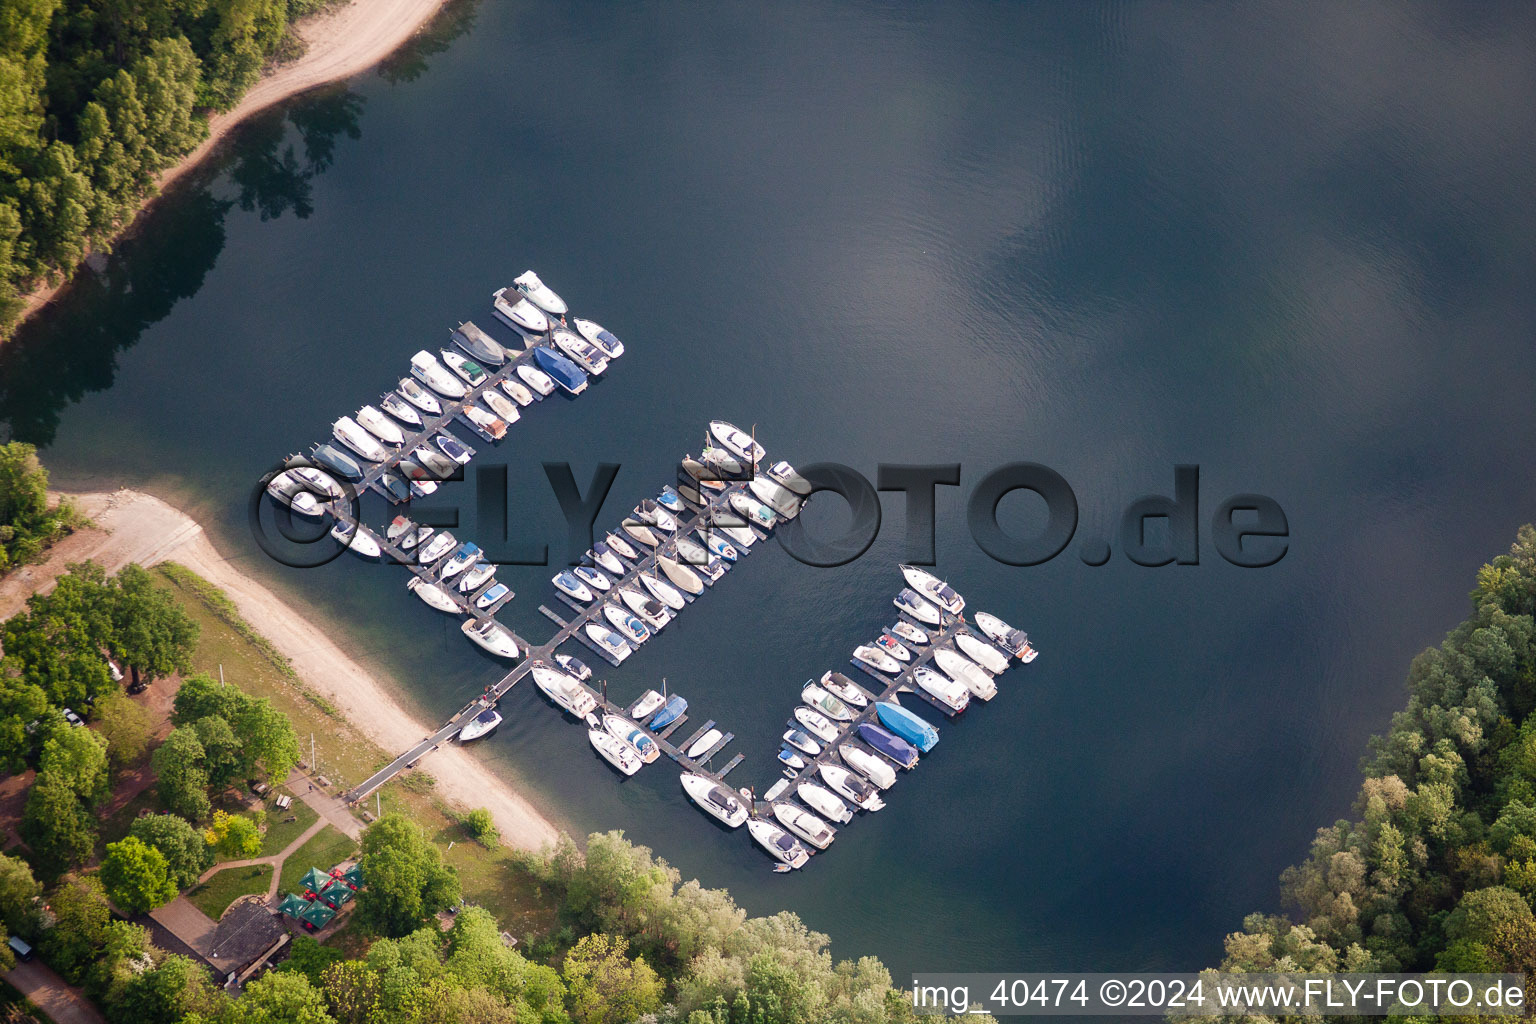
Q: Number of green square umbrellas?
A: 5